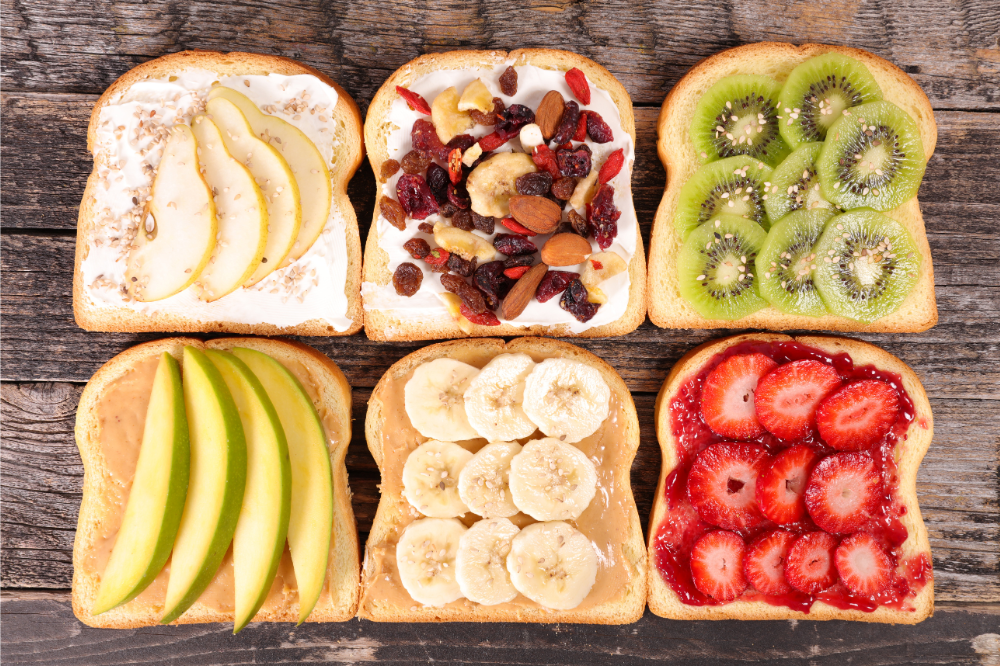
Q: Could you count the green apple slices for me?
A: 4